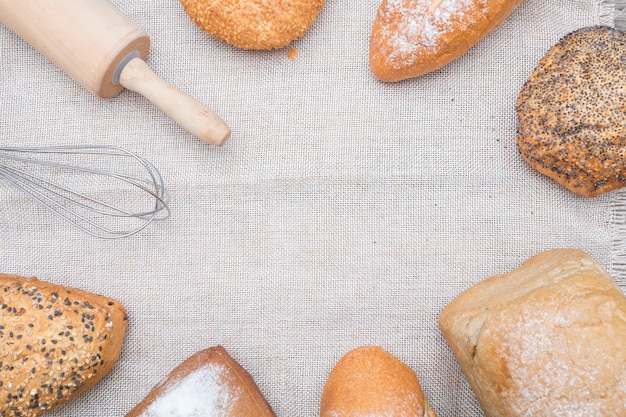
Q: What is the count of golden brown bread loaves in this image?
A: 7